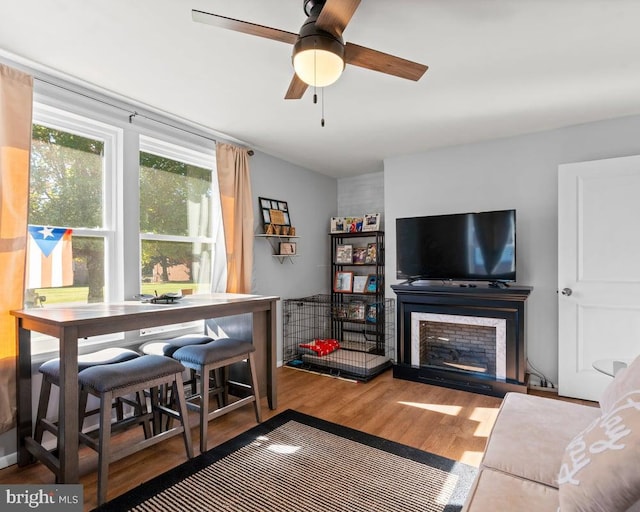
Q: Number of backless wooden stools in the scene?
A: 4